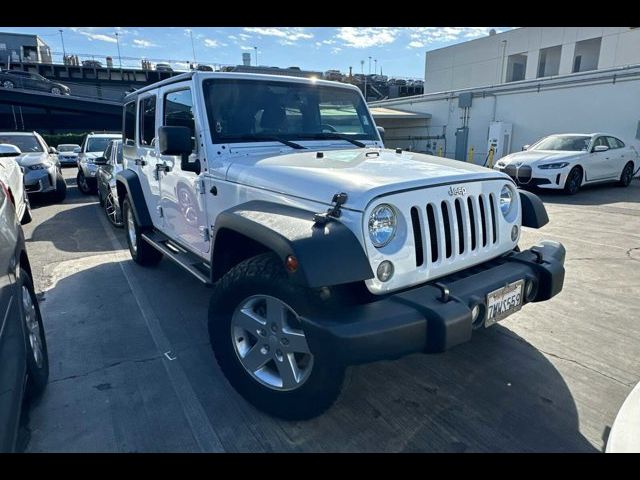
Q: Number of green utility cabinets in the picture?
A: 0